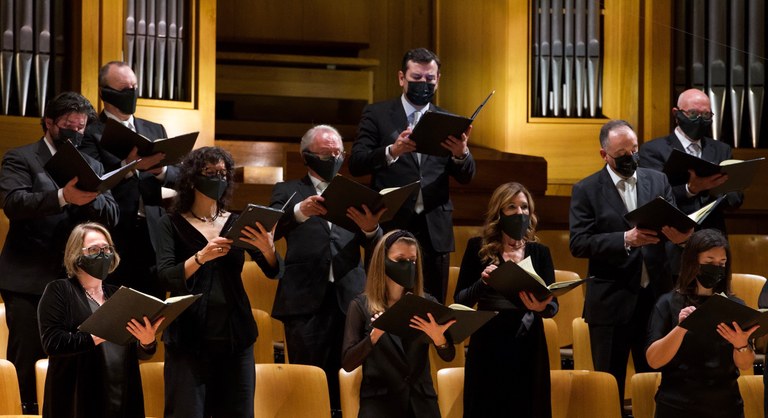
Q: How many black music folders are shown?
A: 11